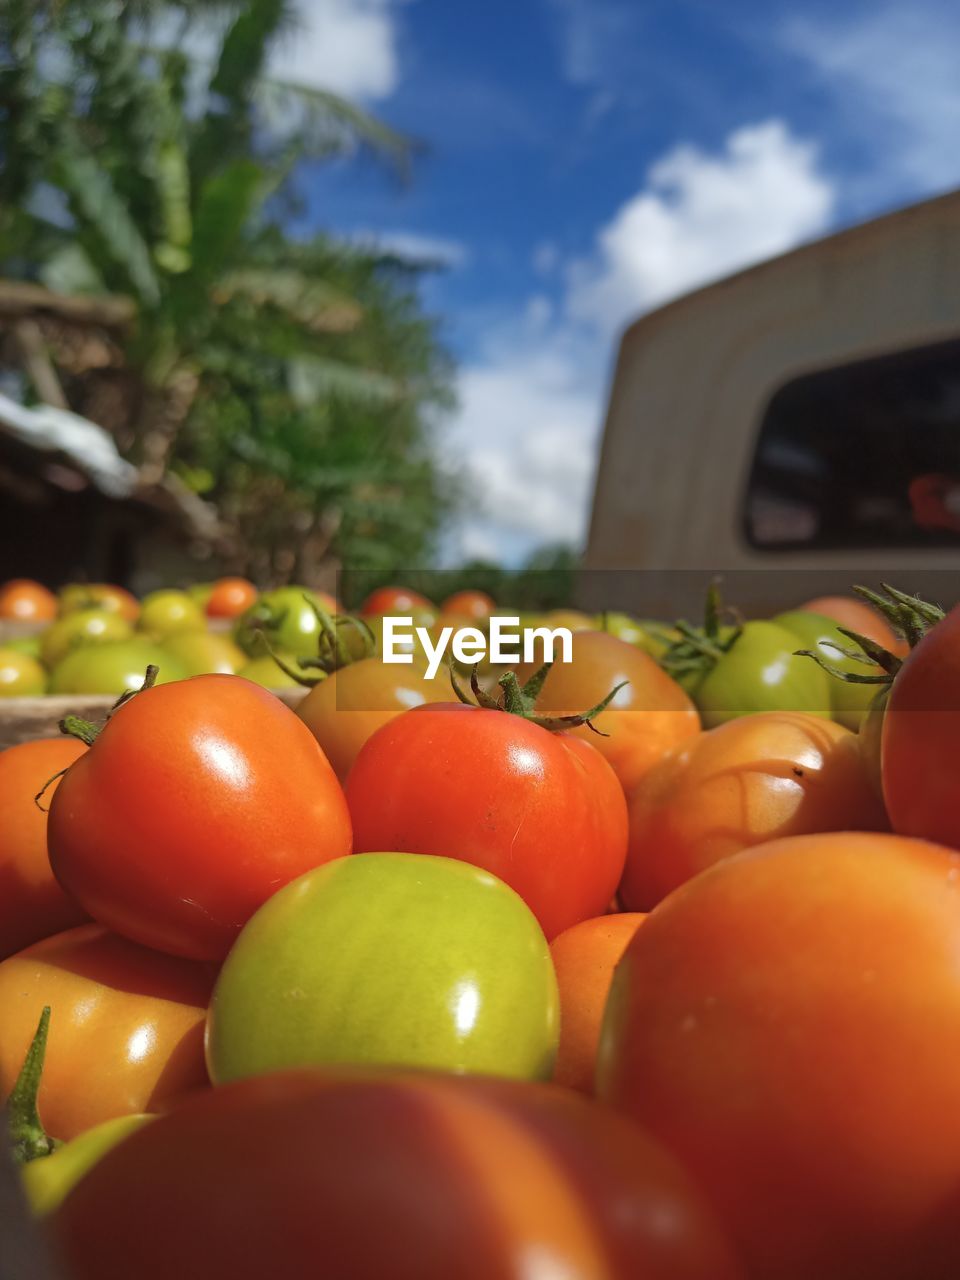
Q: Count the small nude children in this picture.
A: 0